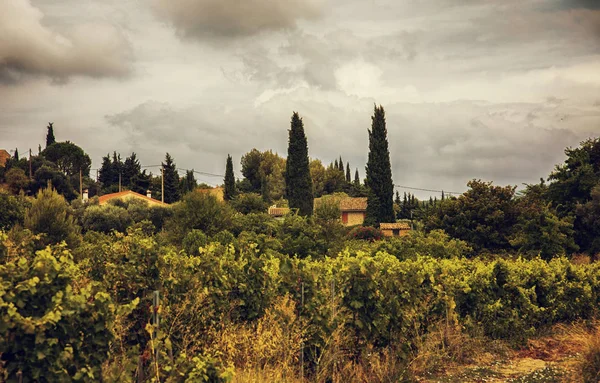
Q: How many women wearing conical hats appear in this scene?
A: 0